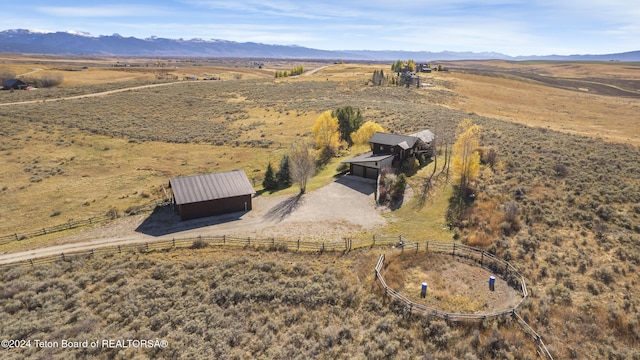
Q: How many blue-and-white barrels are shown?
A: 2